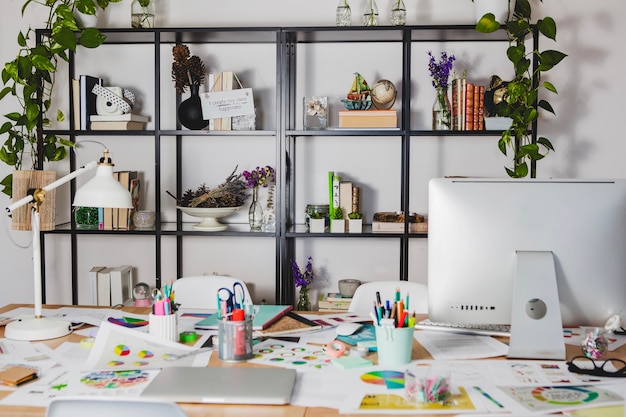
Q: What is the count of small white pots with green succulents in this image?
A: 3